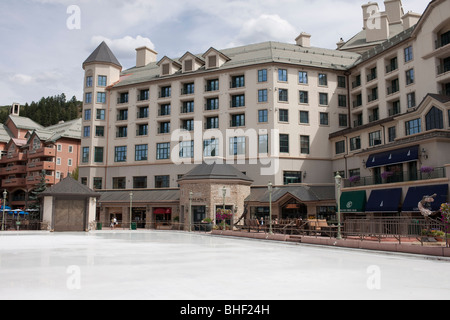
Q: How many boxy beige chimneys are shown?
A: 6